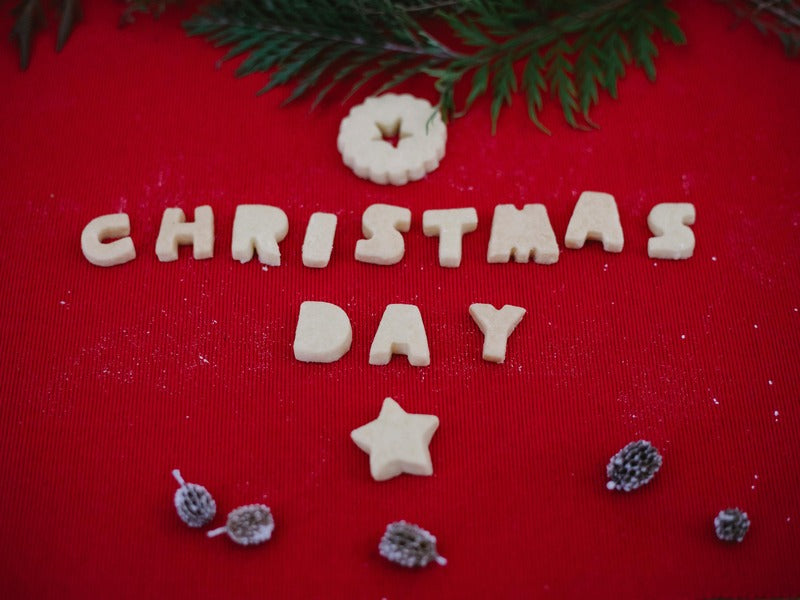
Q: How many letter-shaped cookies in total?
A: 12